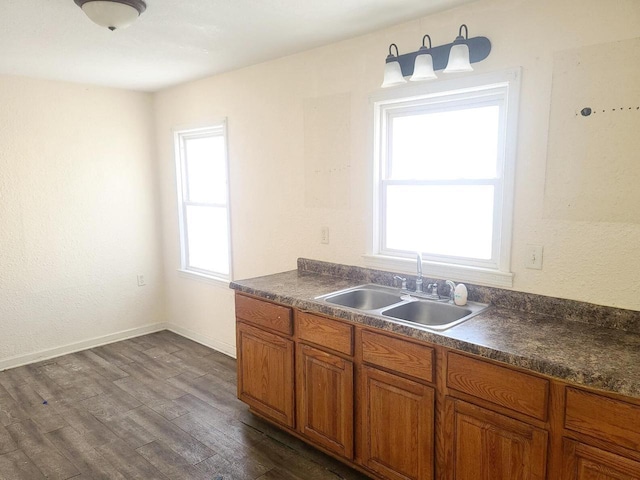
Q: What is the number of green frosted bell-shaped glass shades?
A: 0